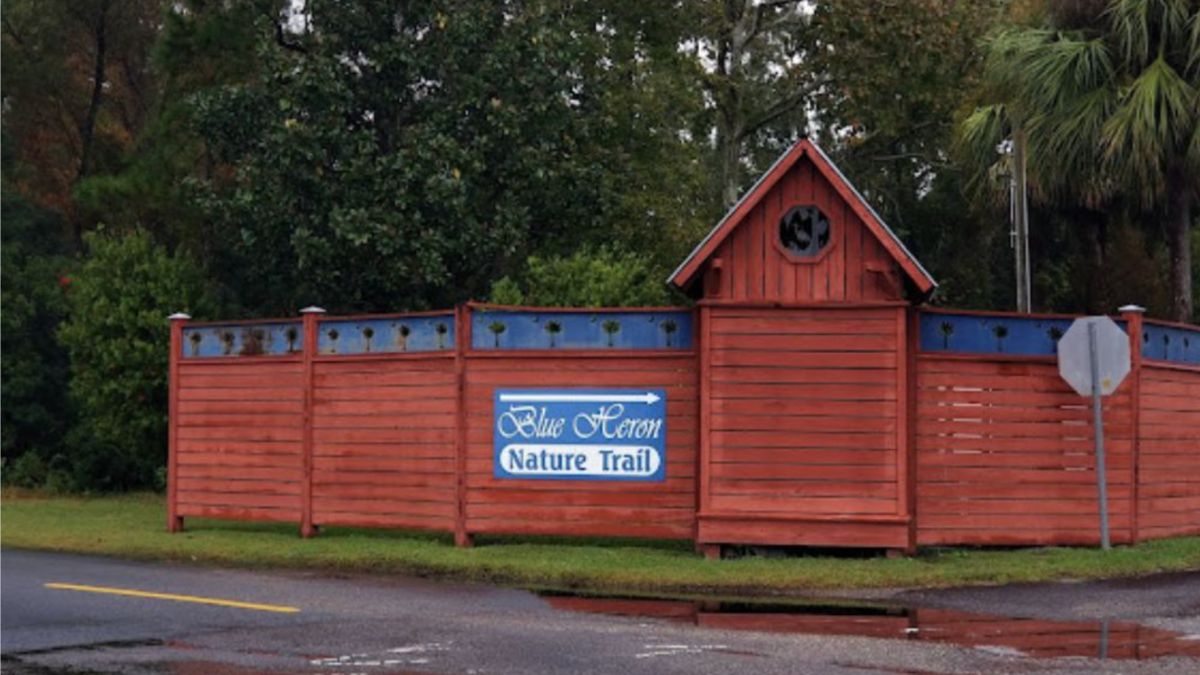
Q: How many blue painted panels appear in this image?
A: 5